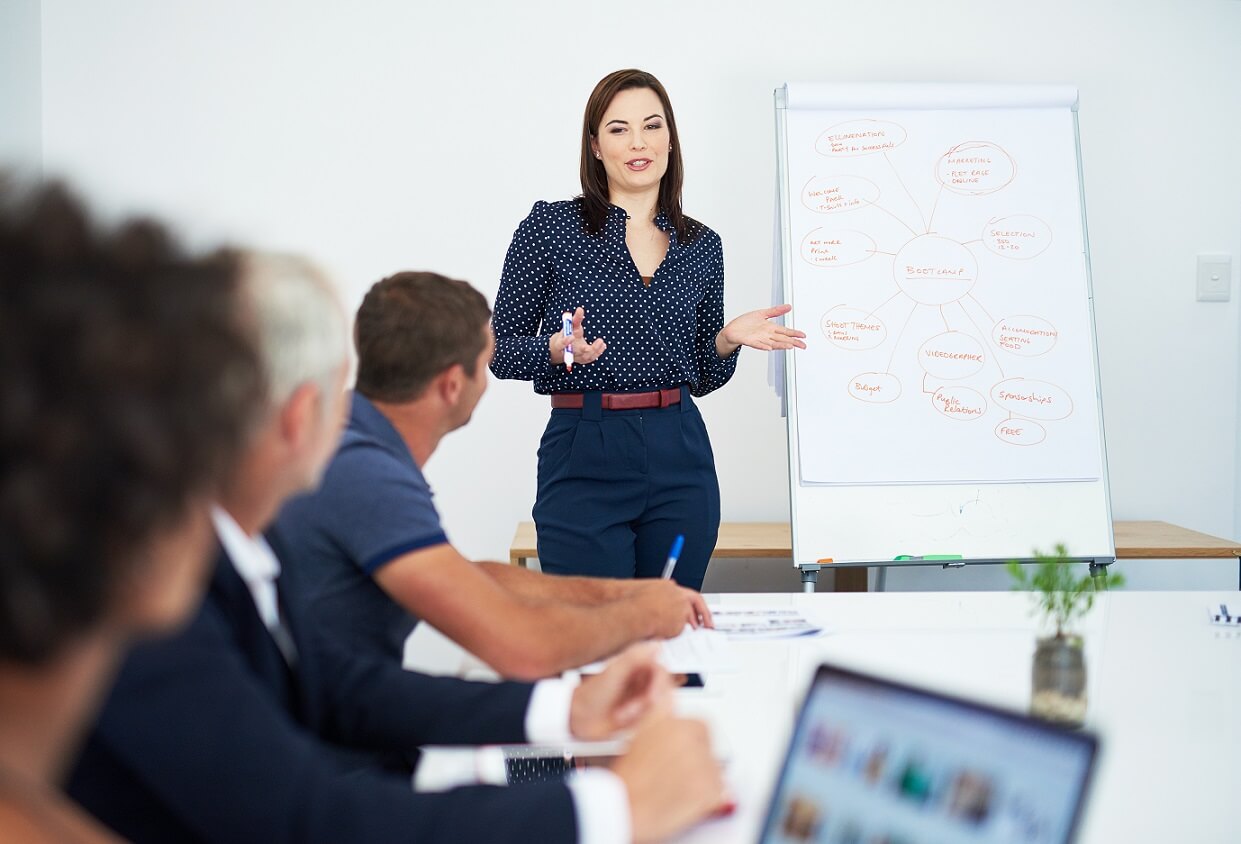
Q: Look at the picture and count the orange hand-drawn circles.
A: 13